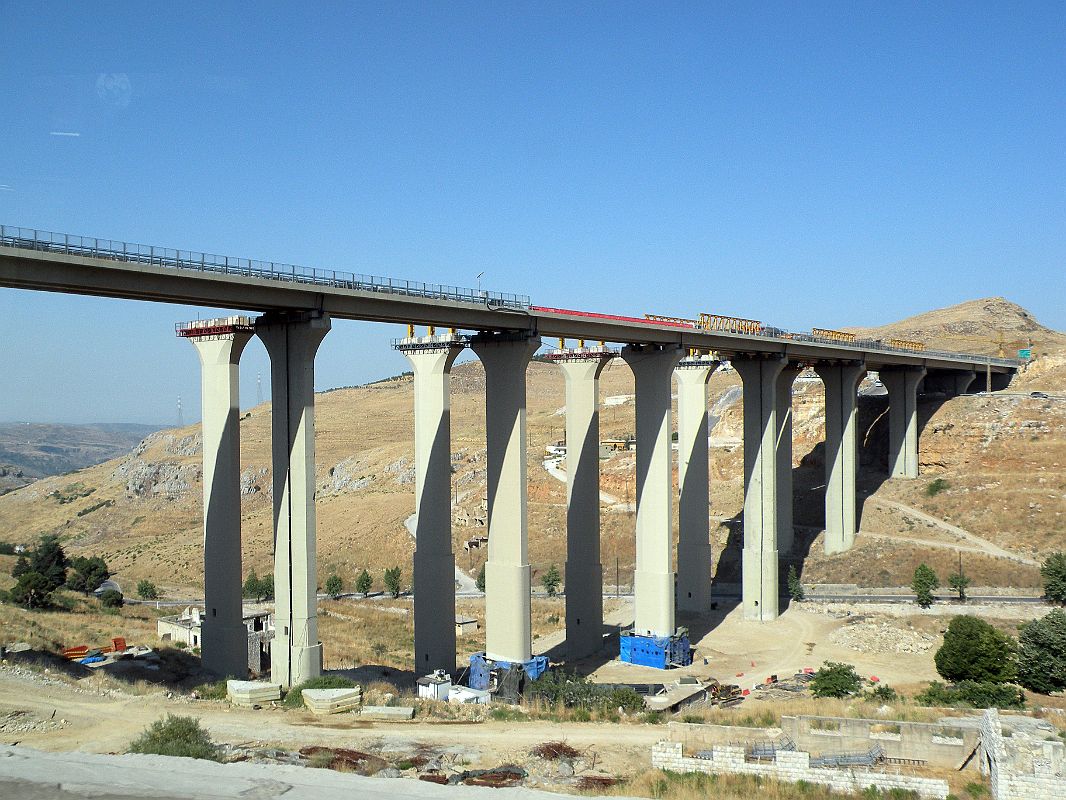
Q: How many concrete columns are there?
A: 12